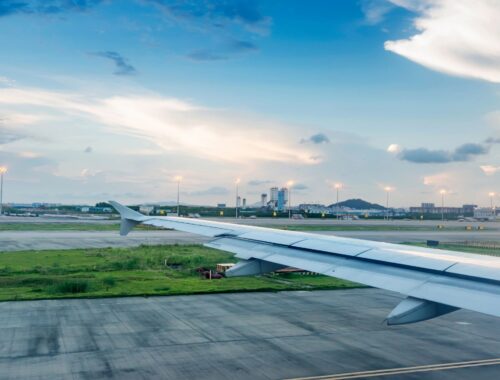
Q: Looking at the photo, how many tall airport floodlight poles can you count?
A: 8